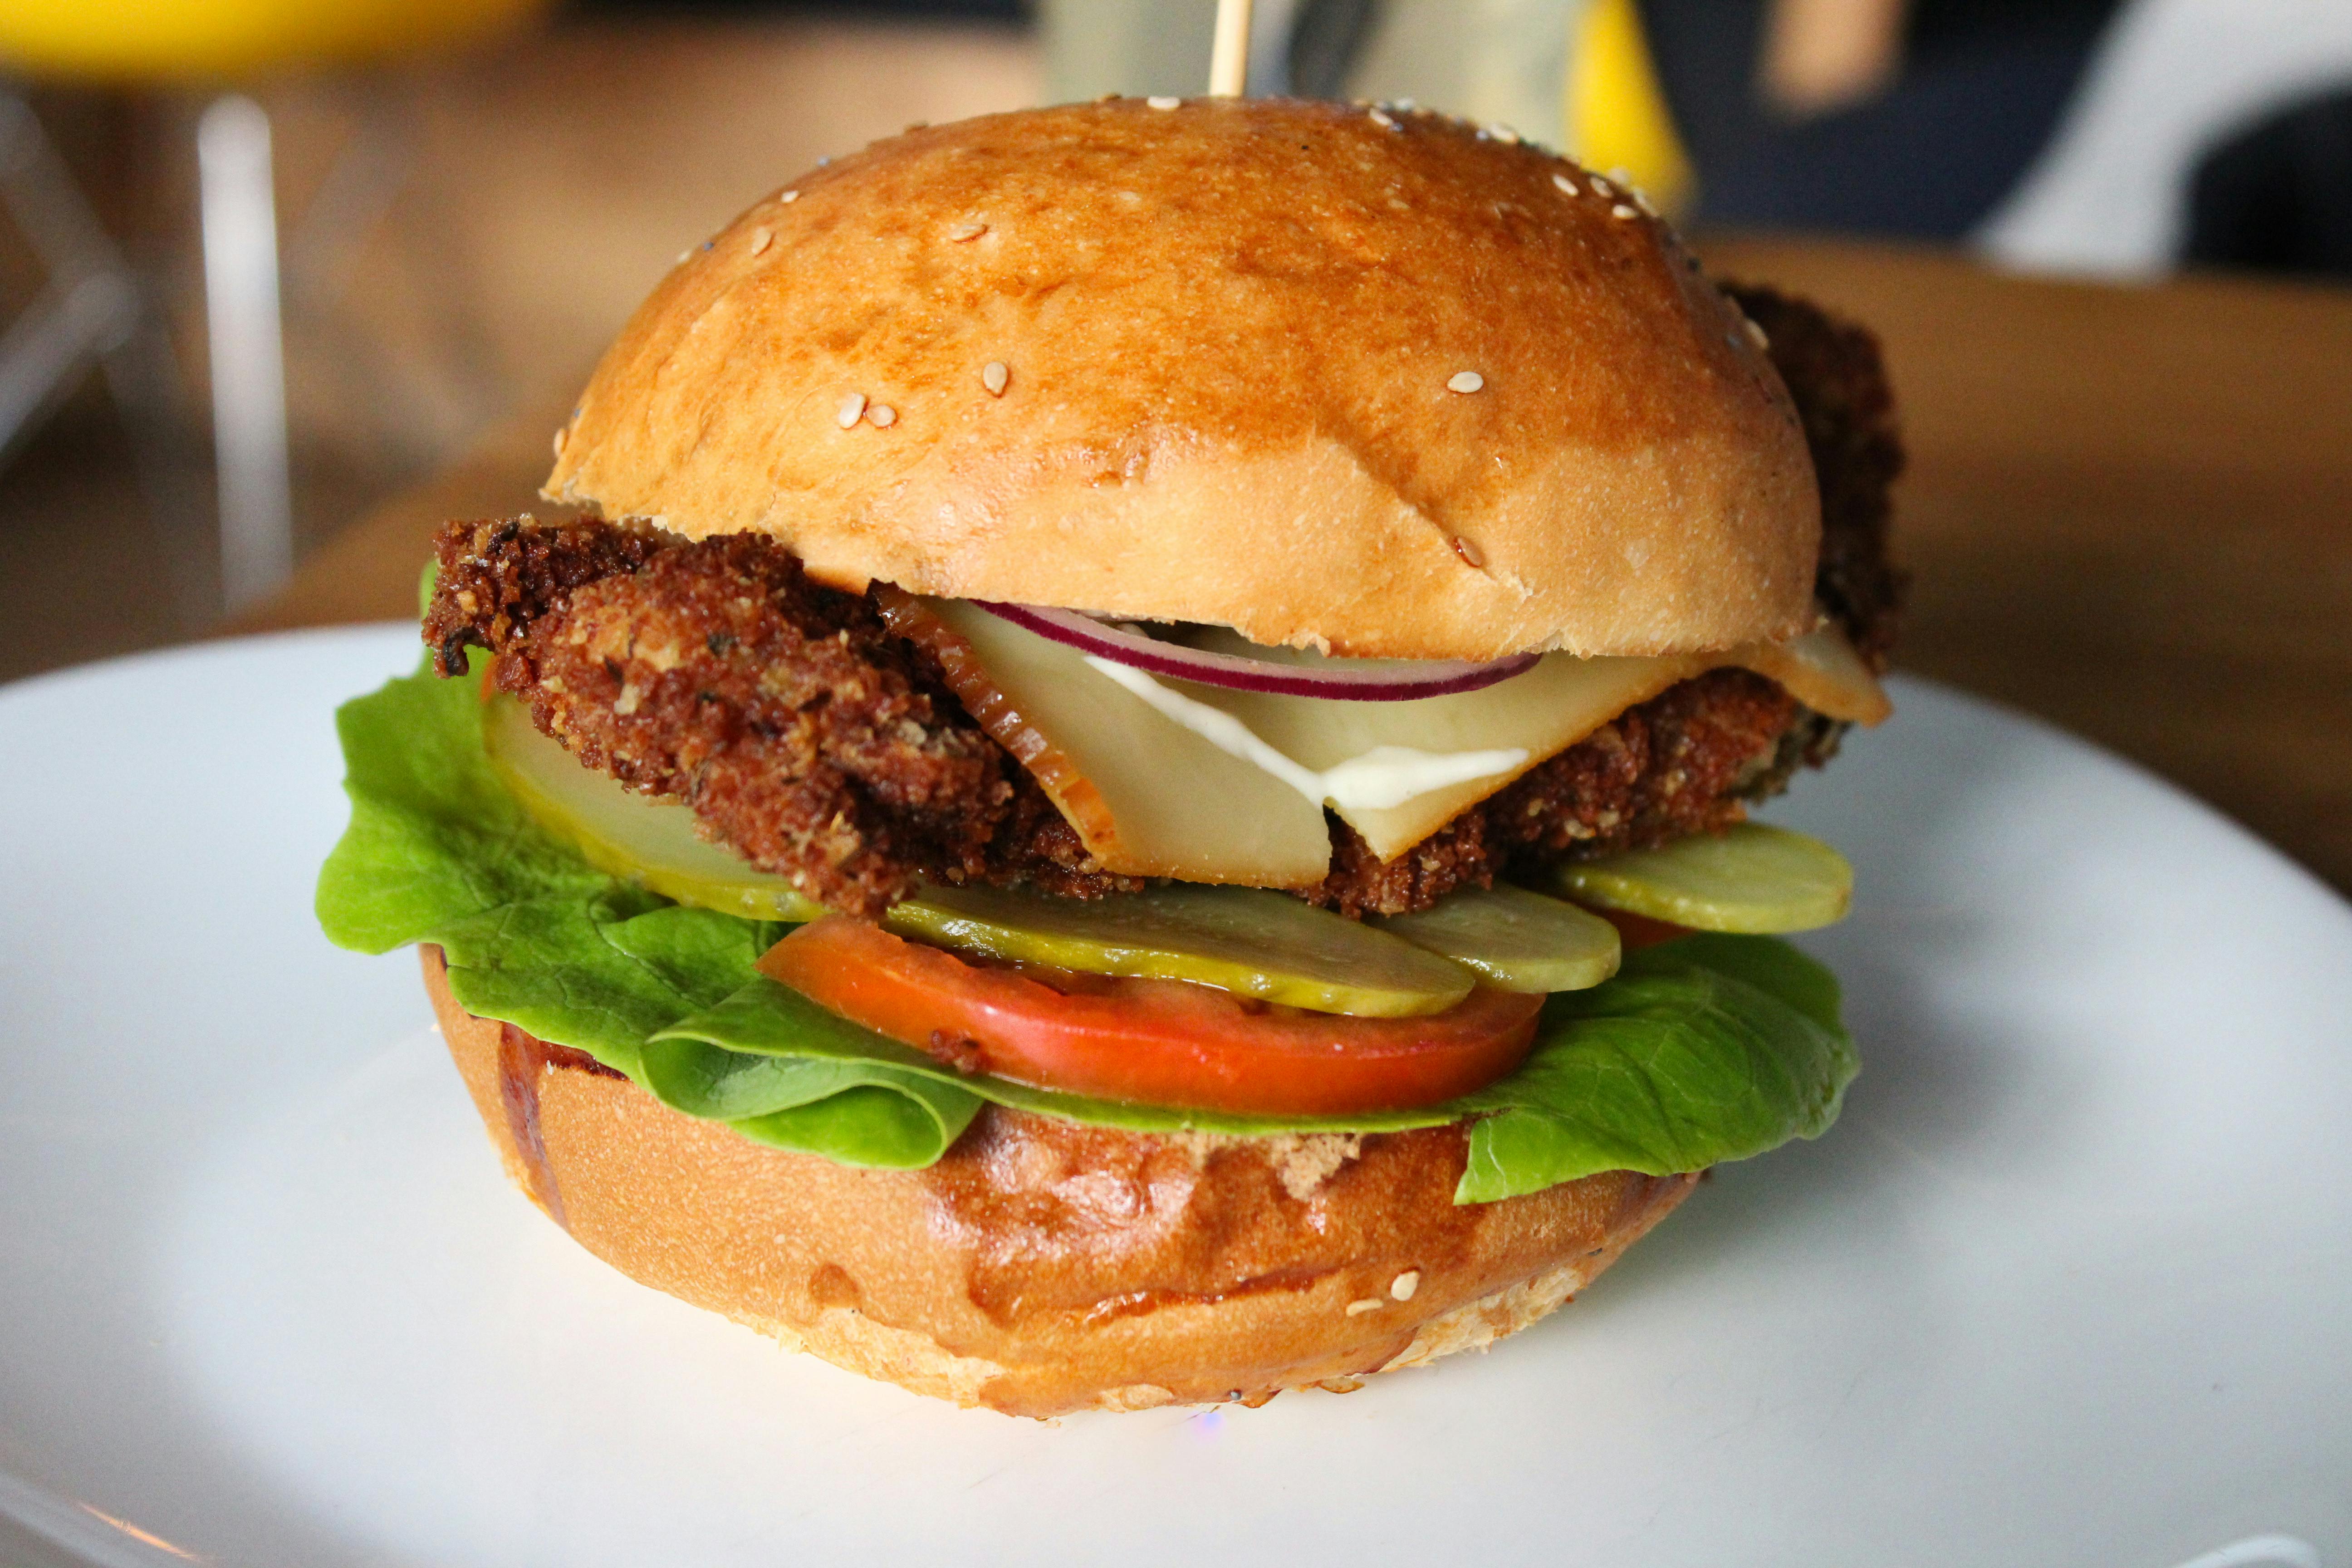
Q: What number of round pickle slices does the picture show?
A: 4